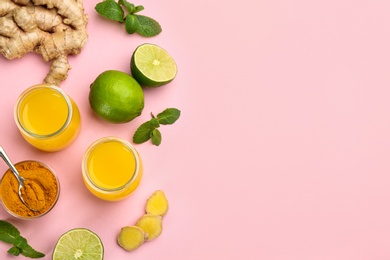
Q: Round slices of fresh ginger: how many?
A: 3